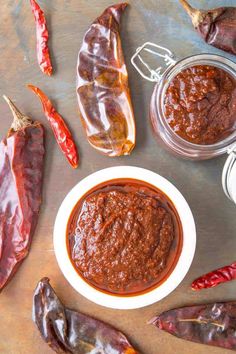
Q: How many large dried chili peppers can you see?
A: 5